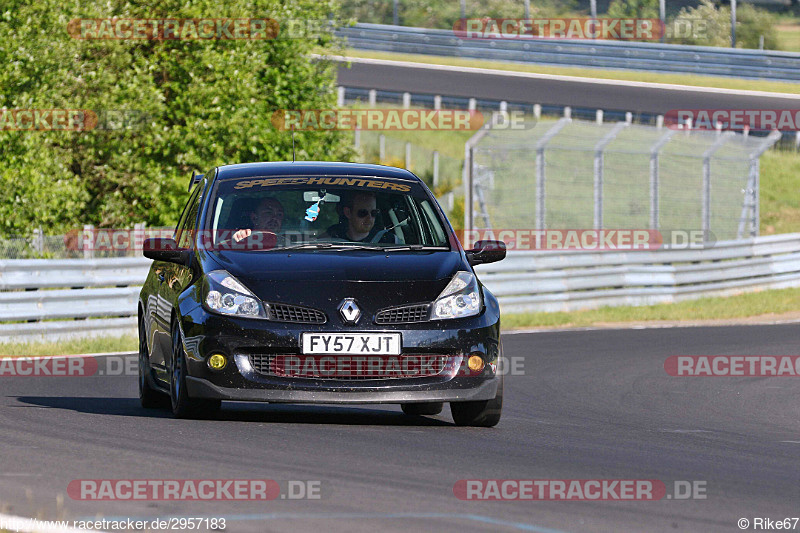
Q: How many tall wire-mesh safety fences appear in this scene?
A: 1